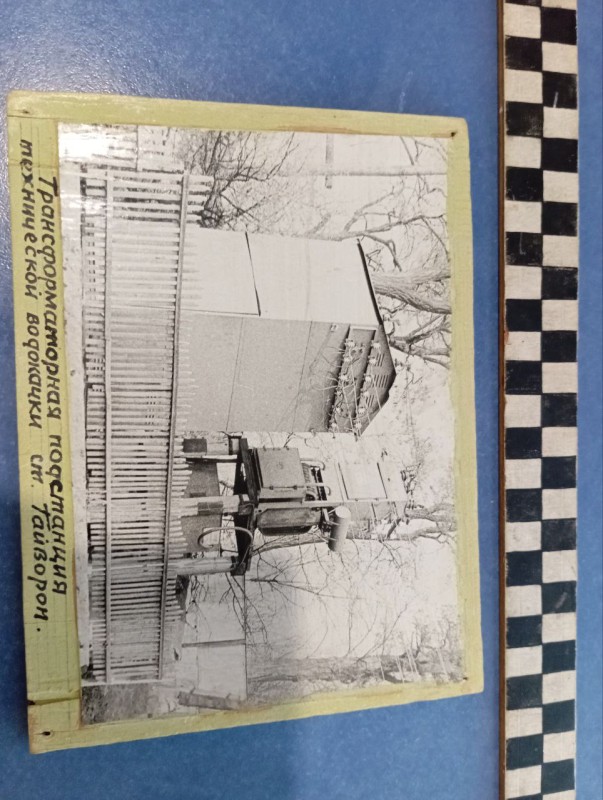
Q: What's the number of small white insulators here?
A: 12